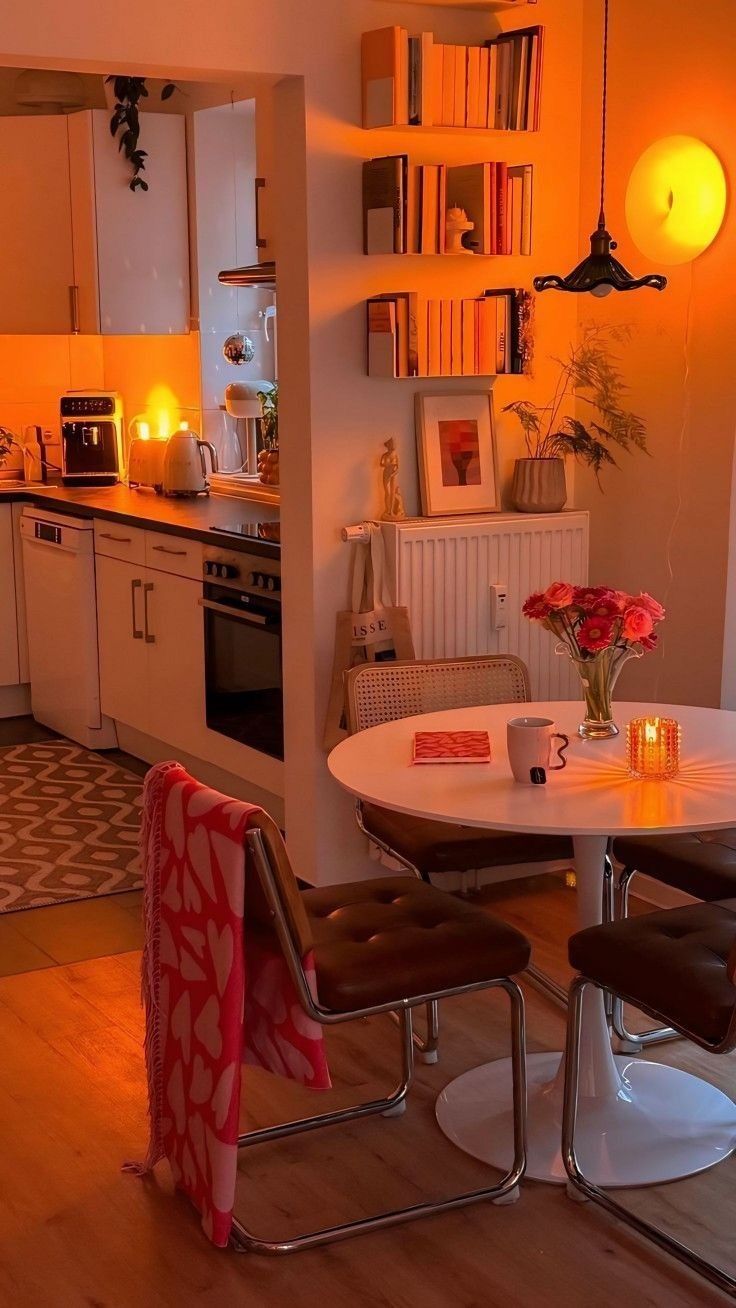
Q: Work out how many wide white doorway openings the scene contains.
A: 1